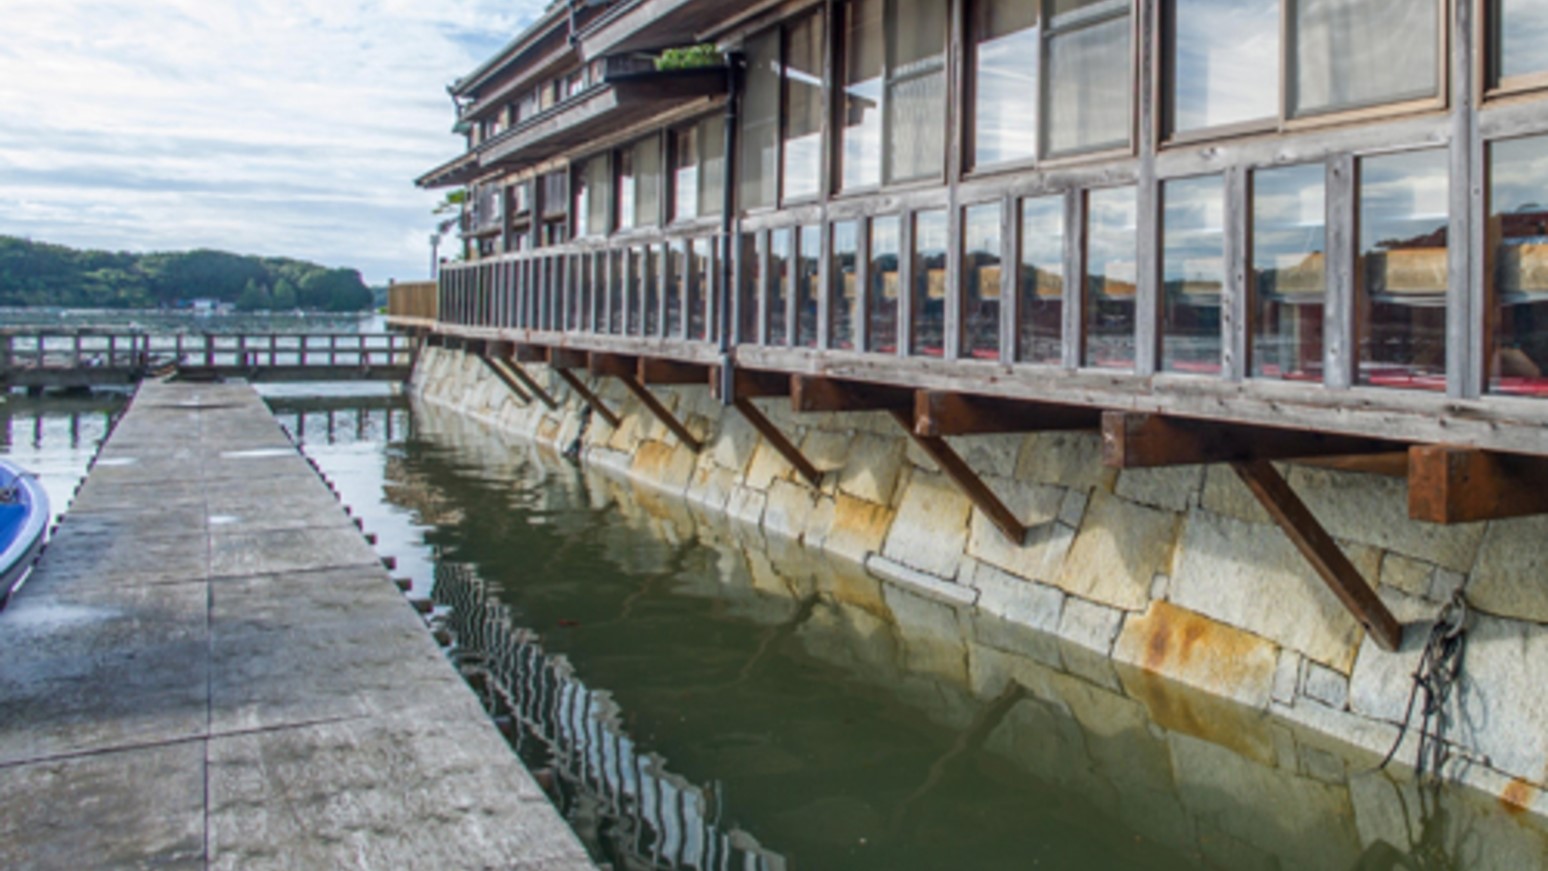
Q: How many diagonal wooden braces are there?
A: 7